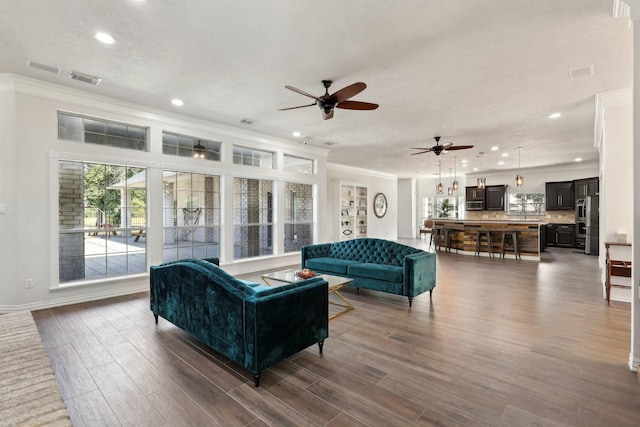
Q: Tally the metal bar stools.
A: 4